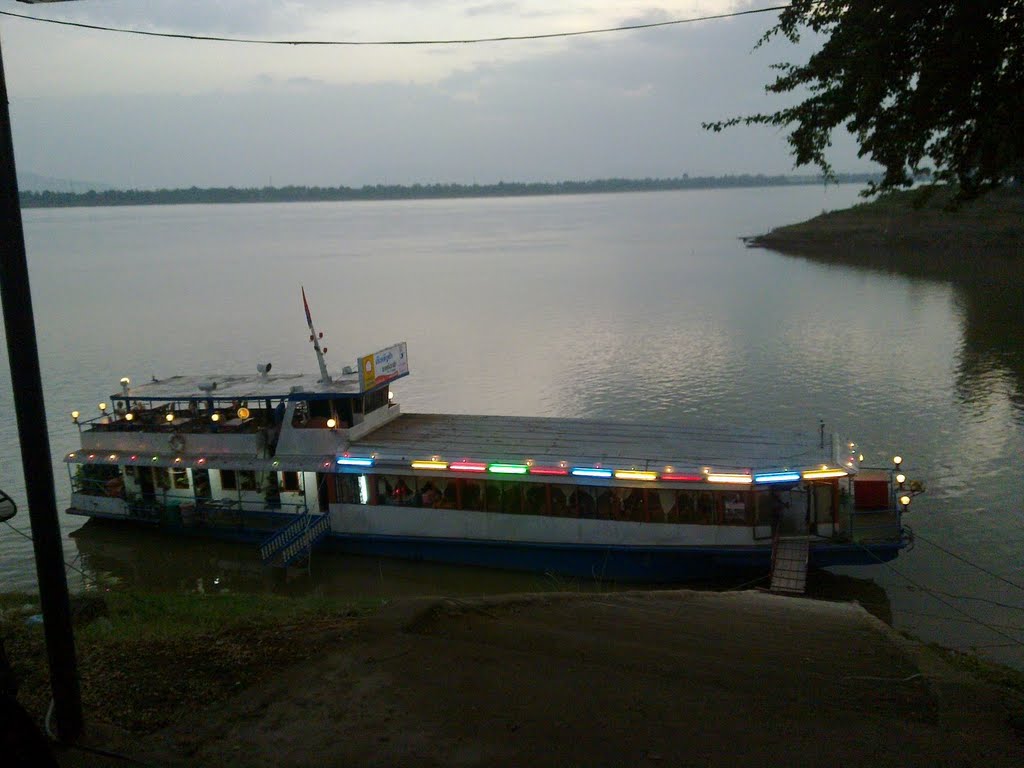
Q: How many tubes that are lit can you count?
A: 11